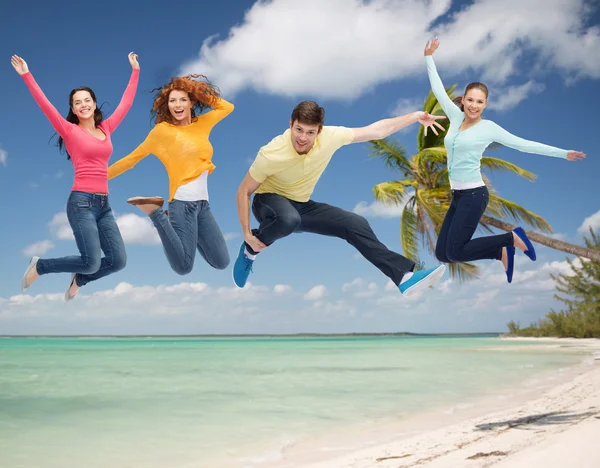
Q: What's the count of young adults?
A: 4